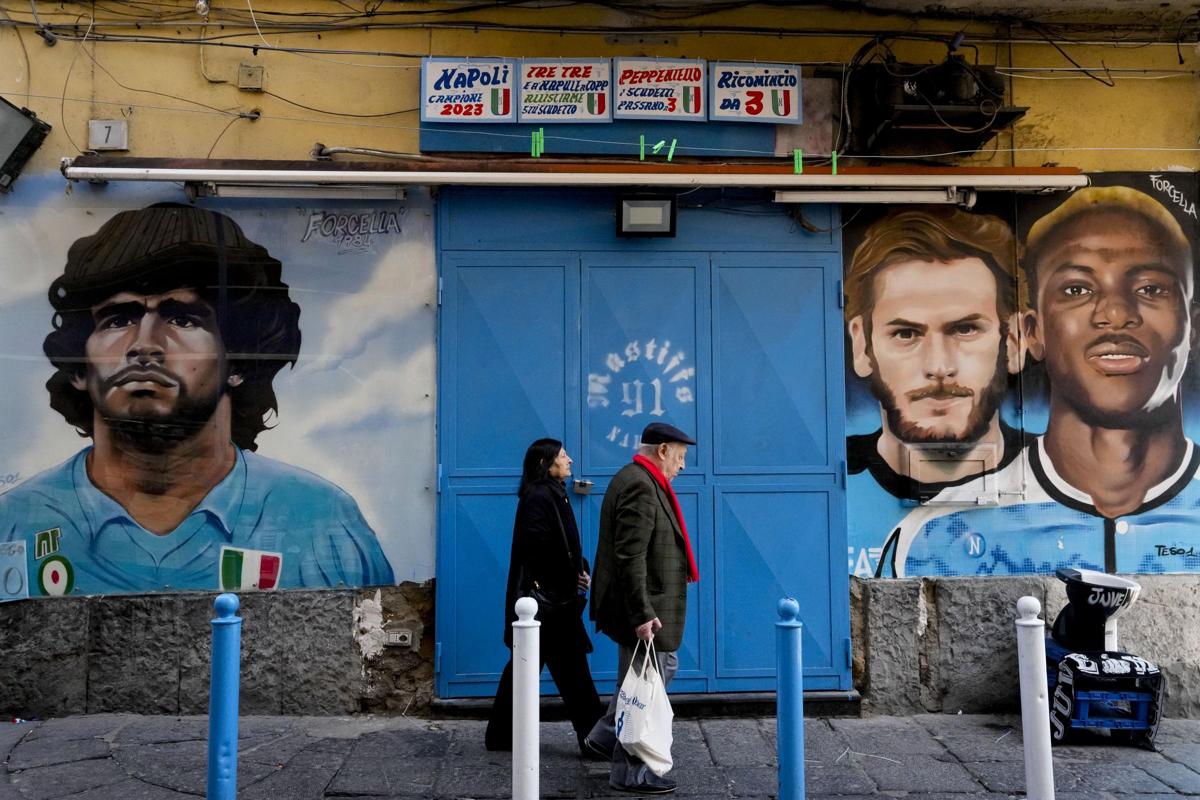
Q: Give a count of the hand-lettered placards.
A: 4